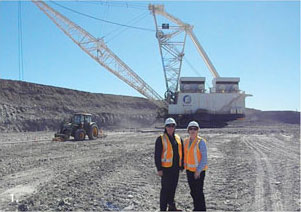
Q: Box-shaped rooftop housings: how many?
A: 2